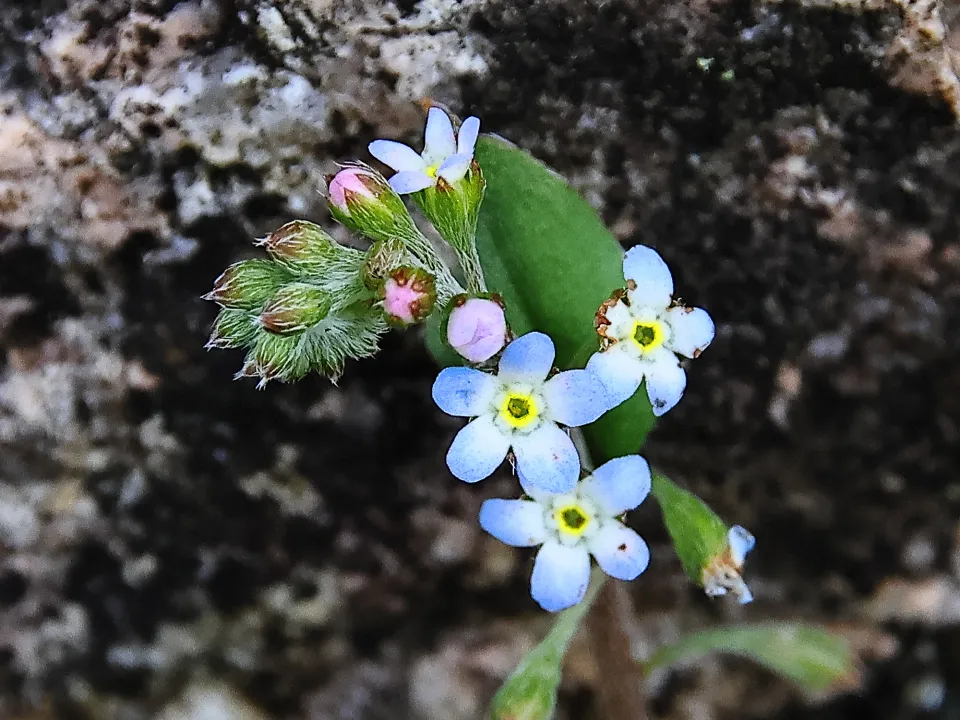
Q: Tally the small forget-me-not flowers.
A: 4